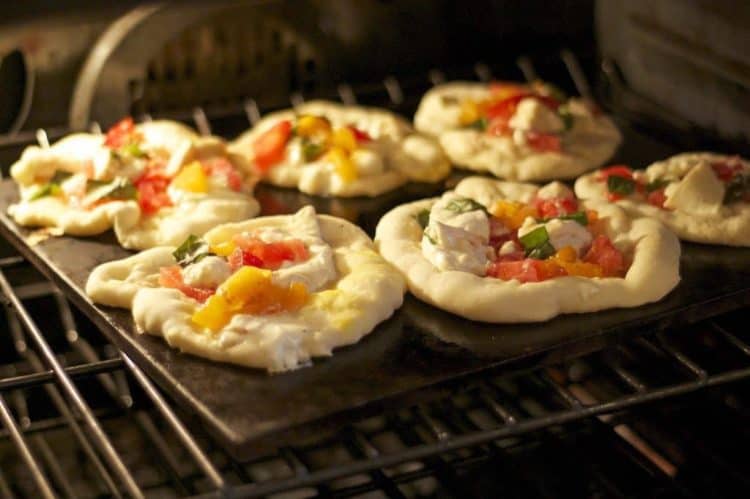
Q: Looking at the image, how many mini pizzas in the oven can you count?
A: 6